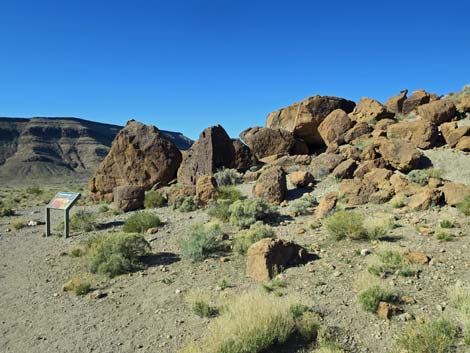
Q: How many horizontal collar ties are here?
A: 0